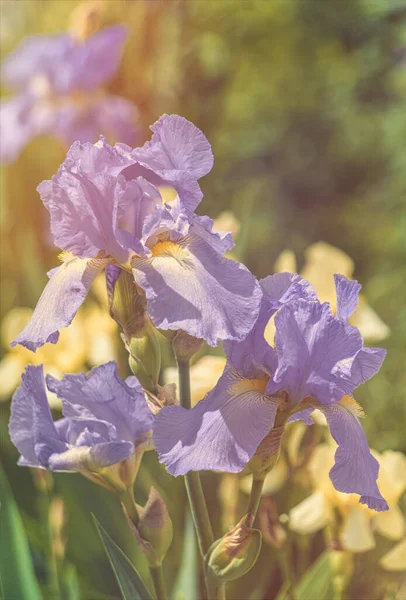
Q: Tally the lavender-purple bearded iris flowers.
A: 4